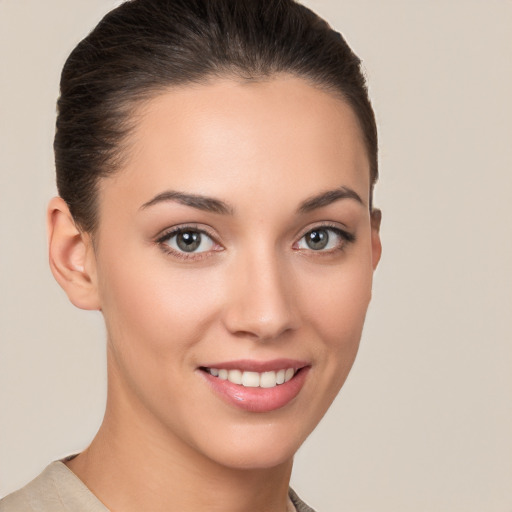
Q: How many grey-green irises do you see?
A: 2